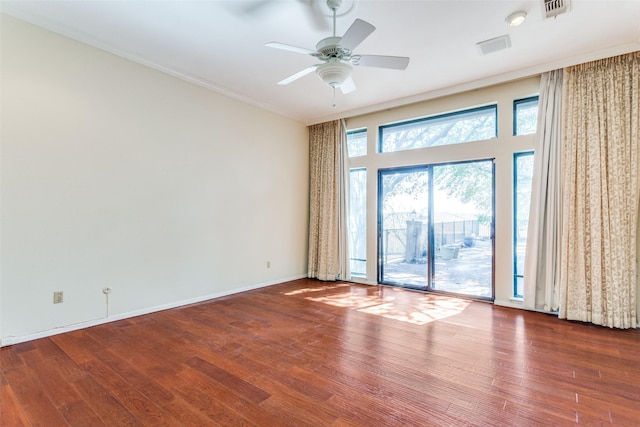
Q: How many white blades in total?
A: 5